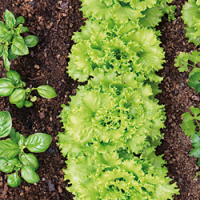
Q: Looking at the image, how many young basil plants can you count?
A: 3